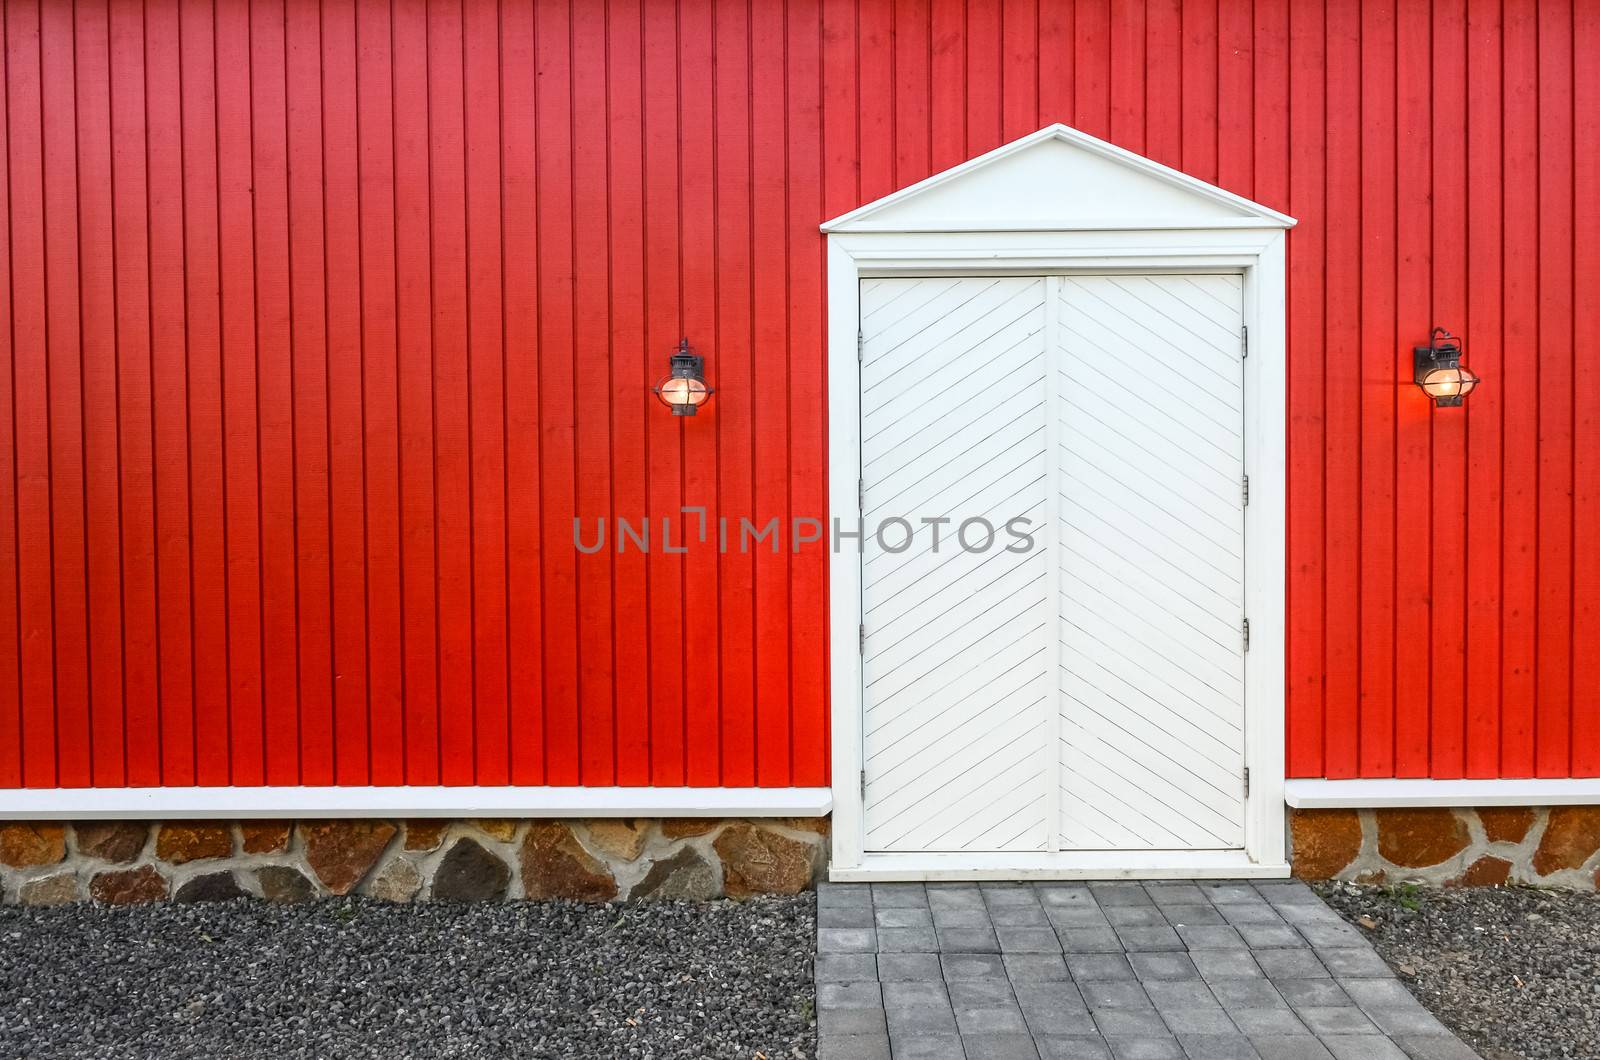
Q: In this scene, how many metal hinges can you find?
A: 8